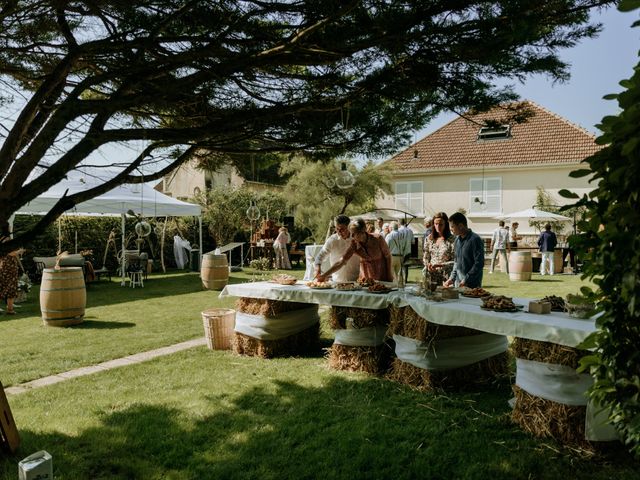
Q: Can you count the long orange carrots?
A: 0